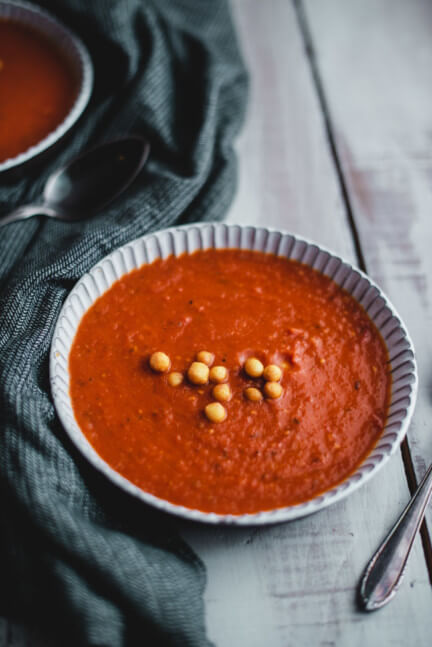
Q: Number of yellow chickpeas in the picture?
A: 11